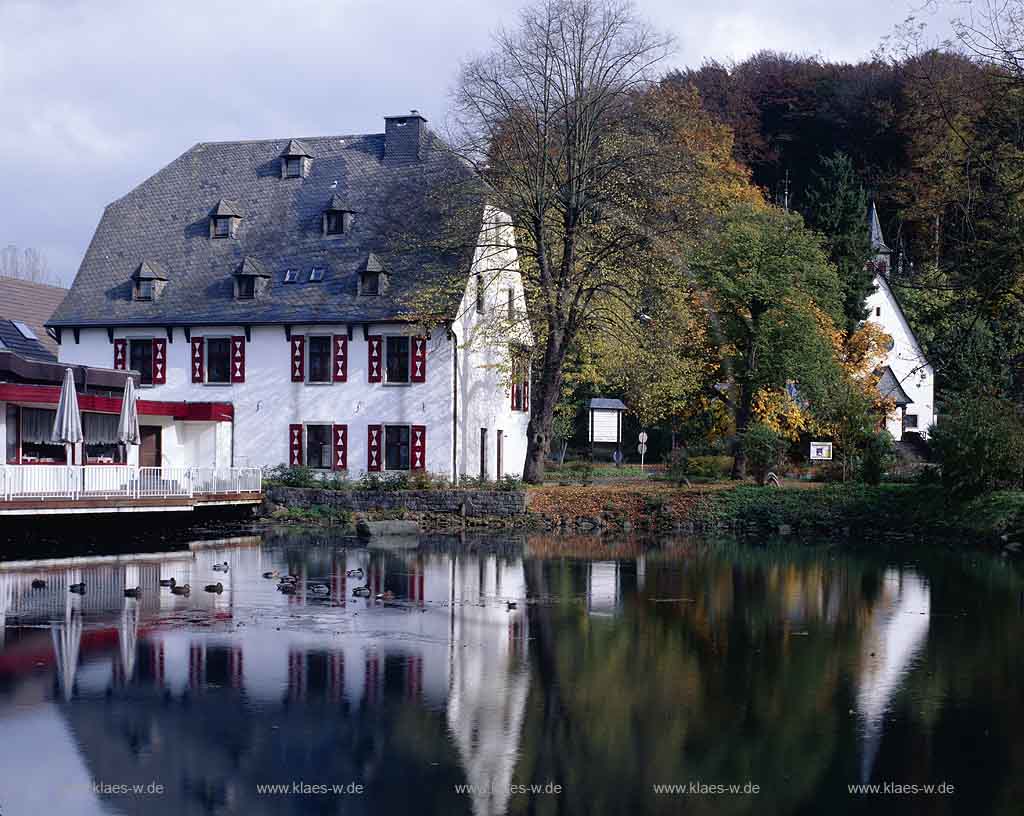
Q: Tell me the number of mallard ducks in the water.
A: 15